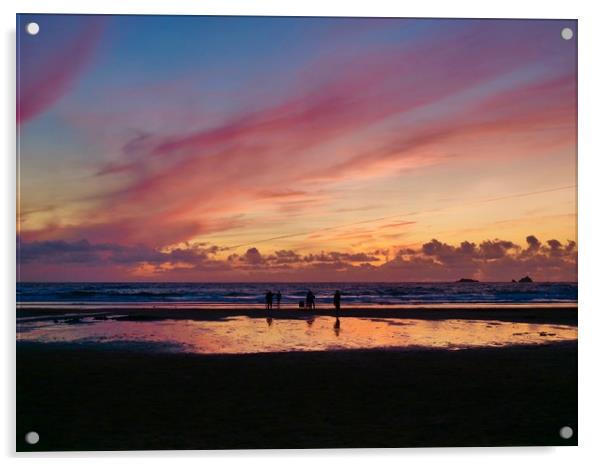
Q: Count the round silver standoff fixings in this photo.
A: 4